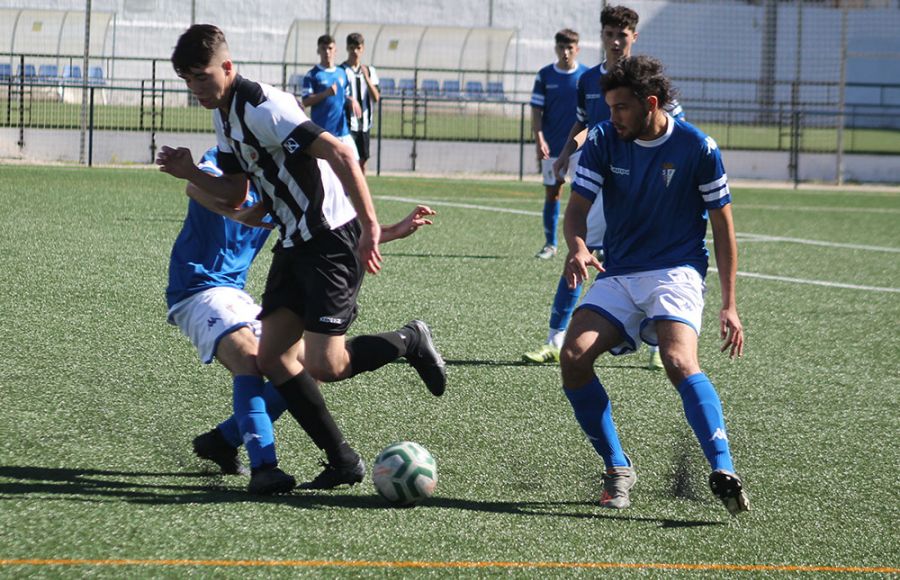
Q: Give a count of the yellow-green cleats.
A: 2